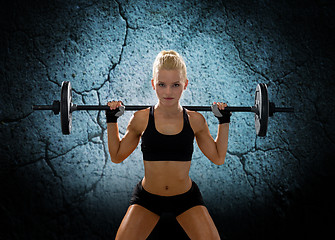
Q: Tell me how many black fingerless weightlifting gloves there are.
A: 2